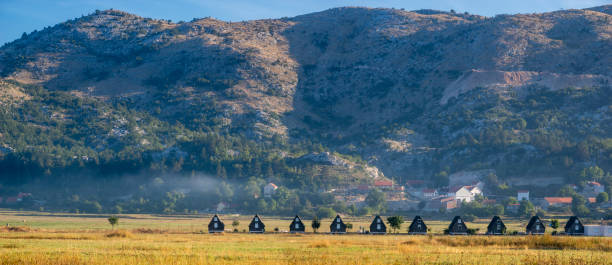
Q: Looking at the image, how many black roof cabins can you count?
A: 10